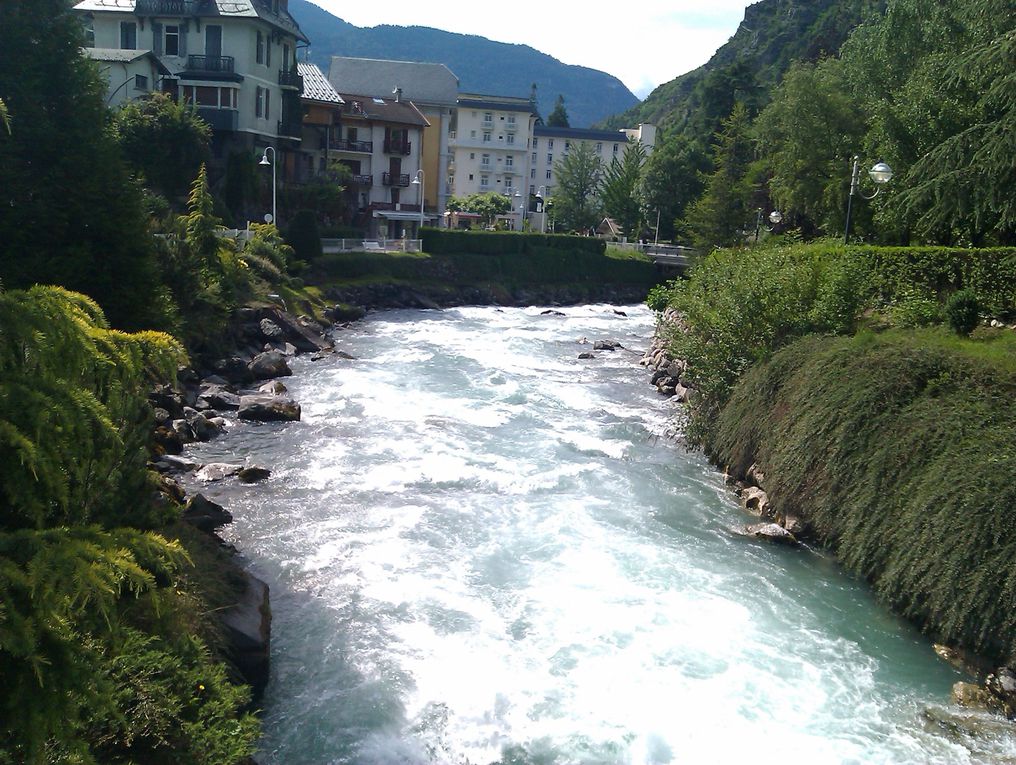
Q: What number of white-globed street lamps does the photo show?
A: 2